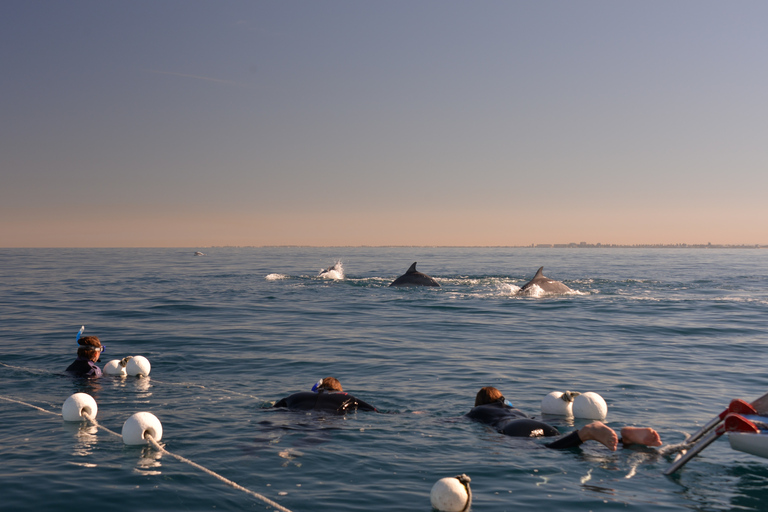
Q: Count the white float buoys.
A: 7